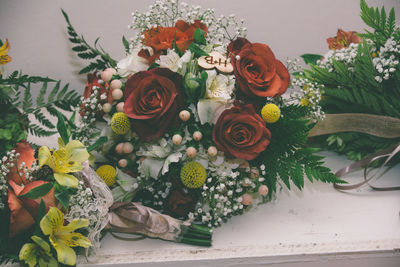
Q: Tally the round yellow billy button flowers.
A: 4